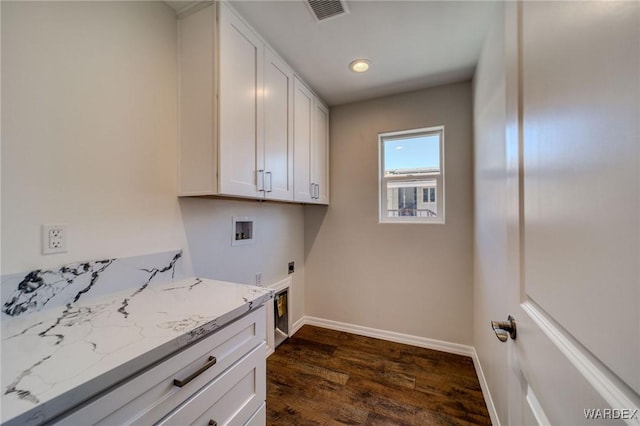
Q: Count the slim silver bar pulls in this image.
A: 4